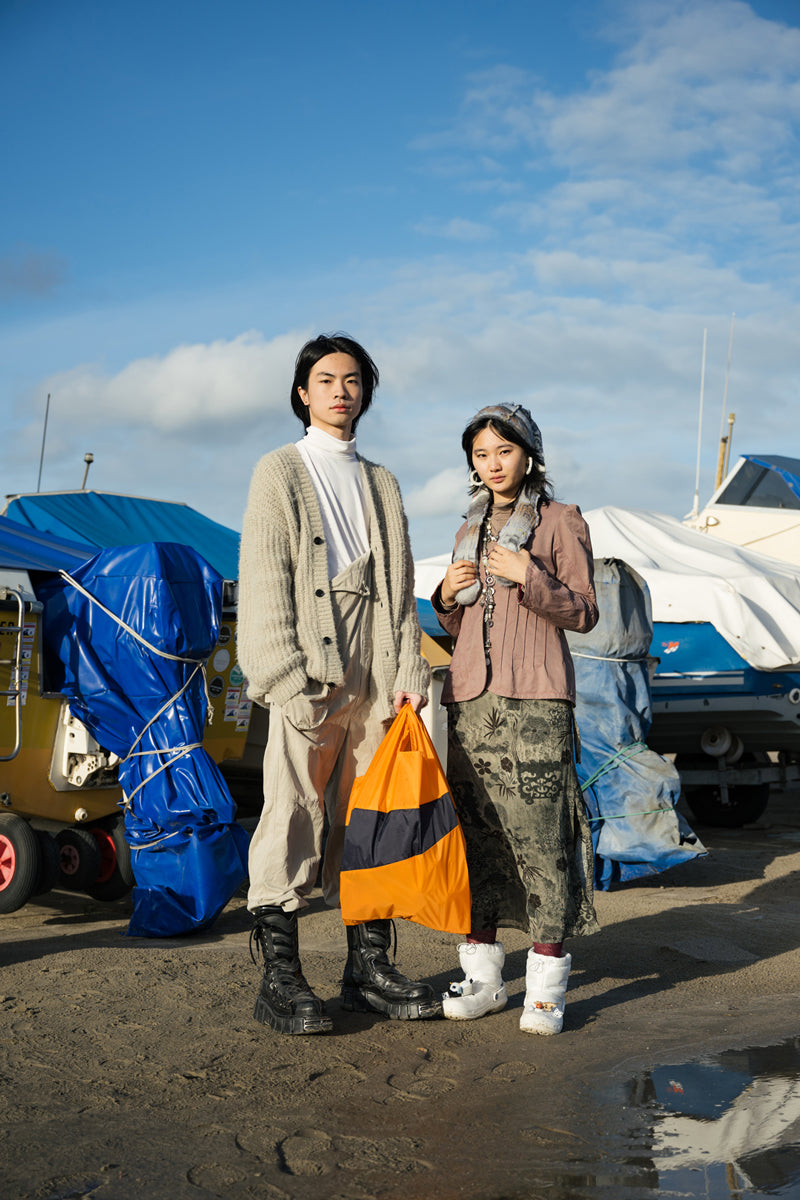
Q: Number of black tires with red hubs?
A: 3